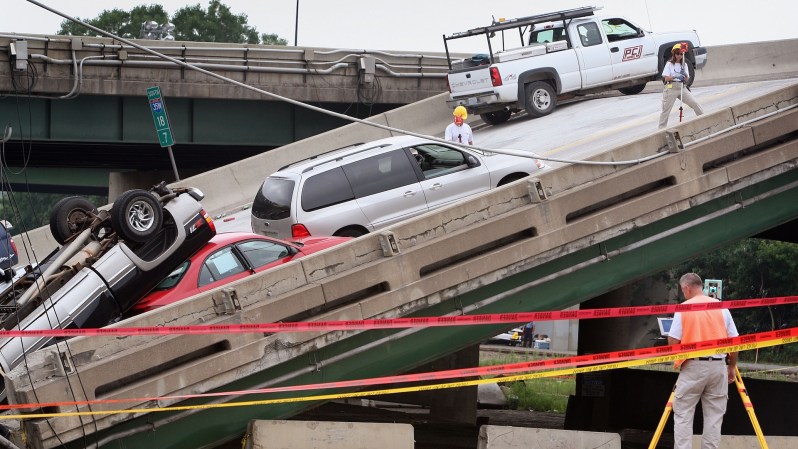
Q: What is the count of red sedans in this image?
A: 1